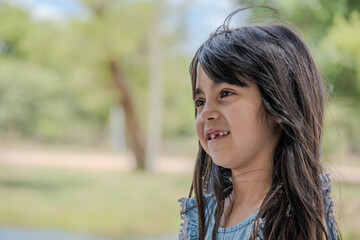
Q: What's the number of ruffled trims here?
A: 2